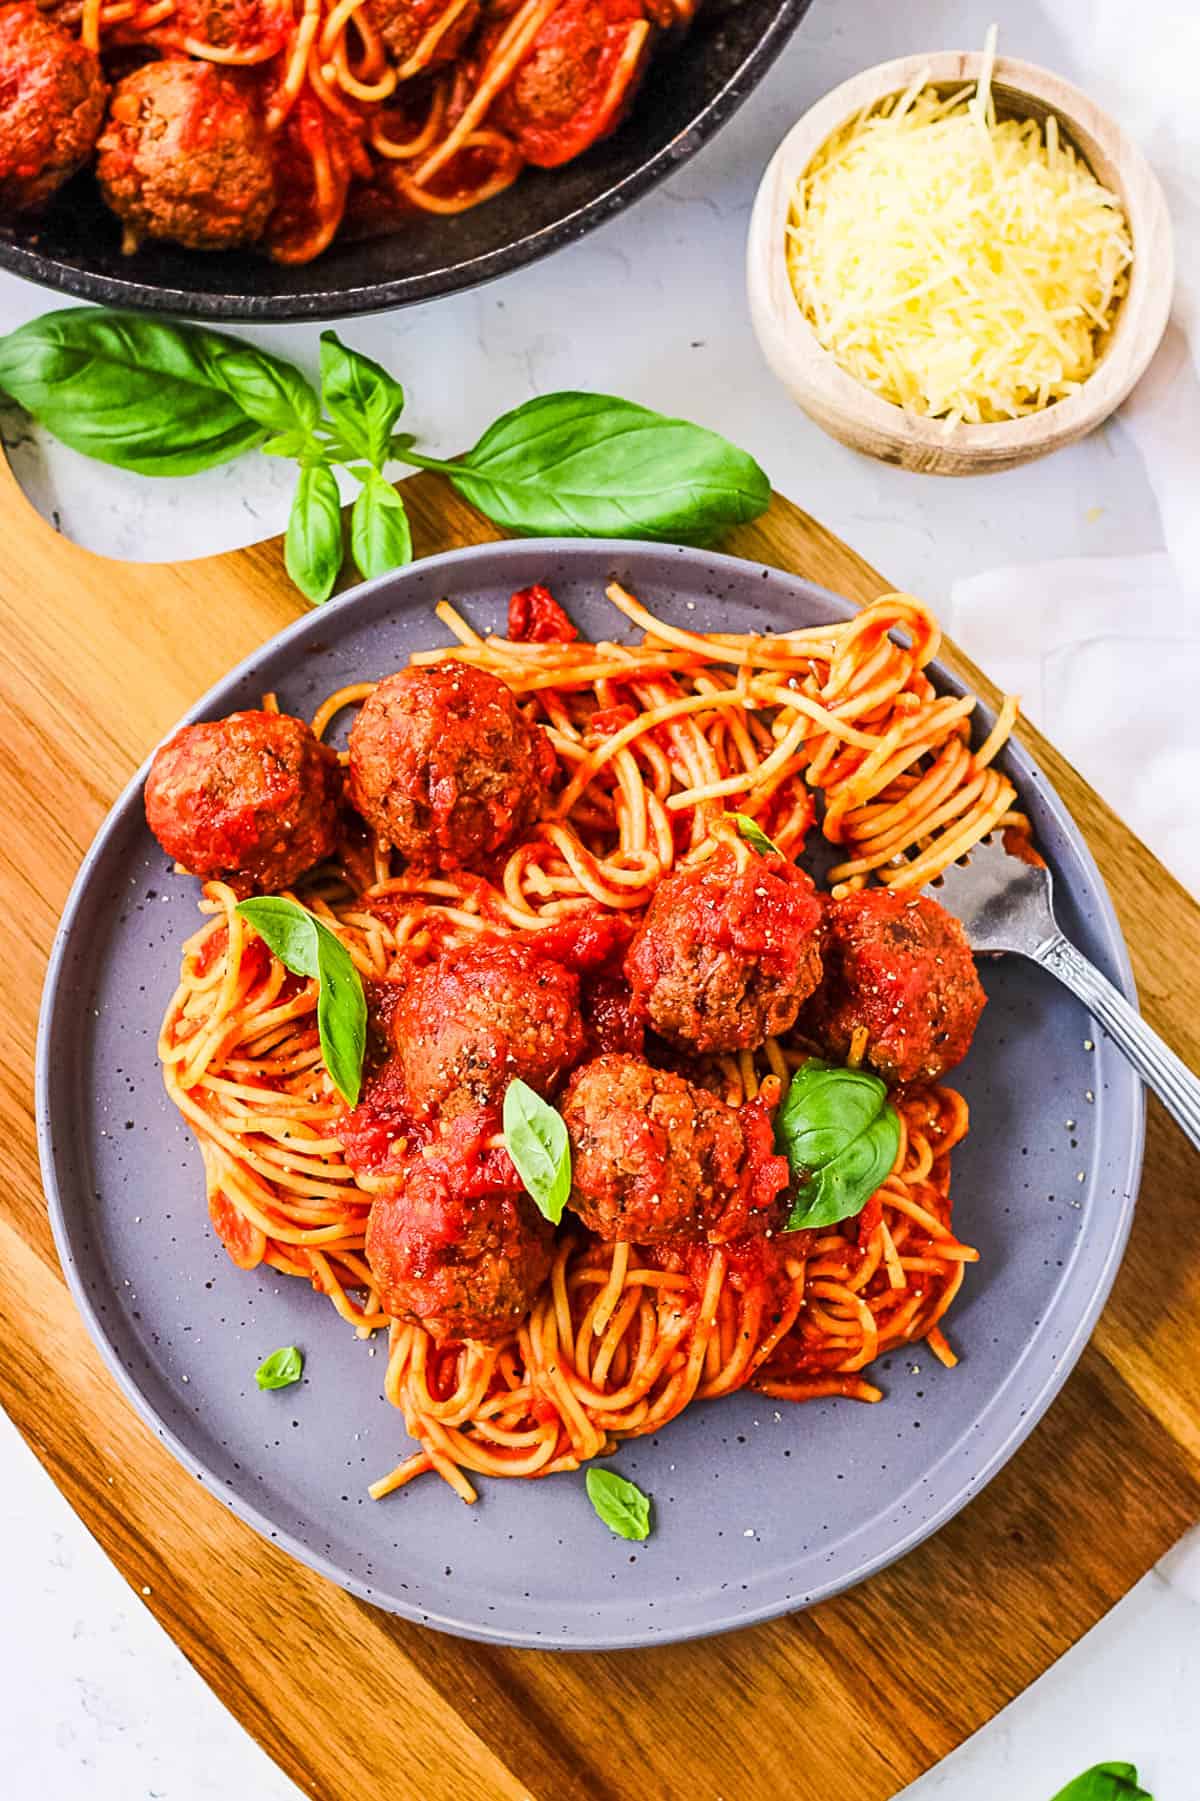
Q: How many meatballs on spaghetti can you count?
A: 7